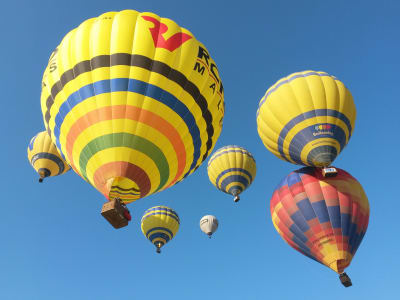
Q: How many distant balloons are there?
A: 4